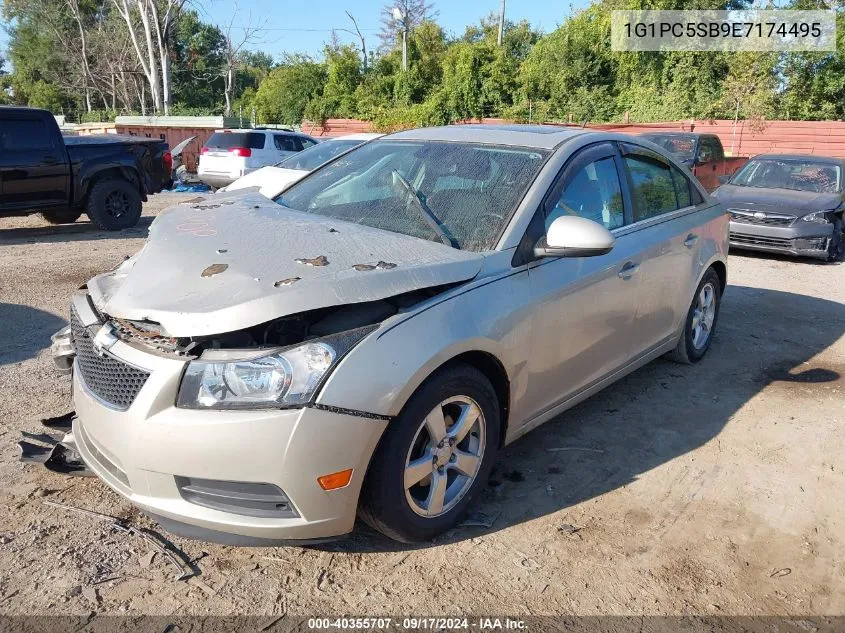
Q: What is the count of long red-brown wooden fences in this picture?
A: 1